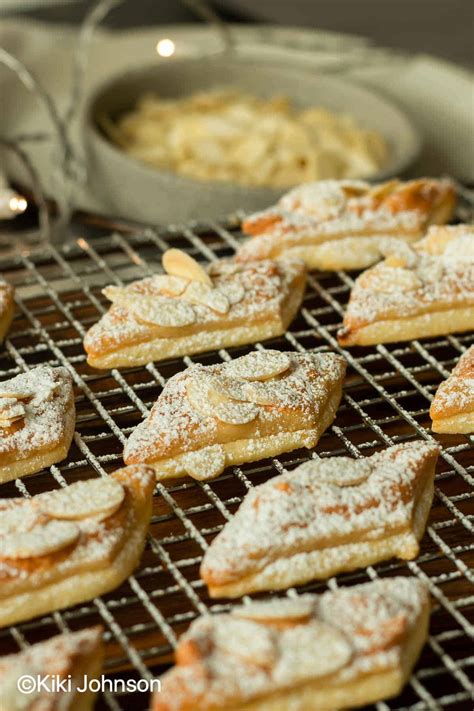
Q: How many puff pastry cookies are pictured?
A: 11